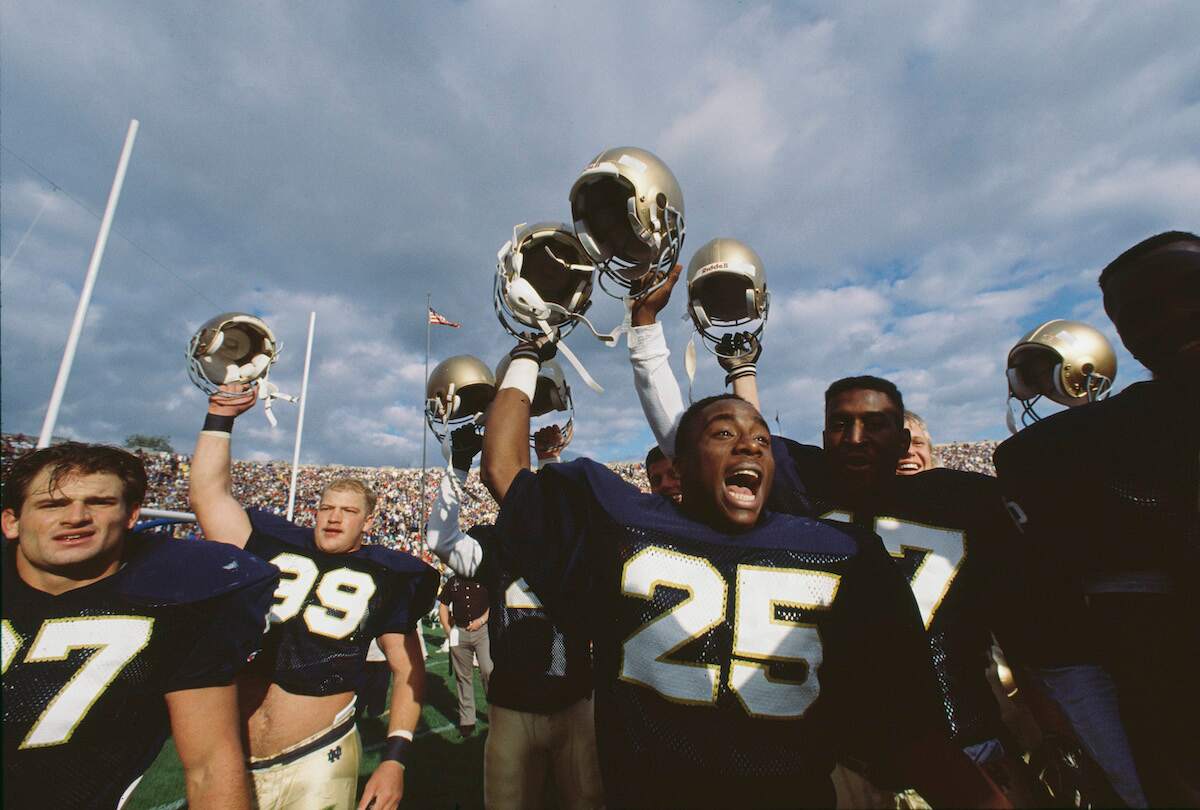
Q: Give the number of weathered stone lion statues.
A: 0